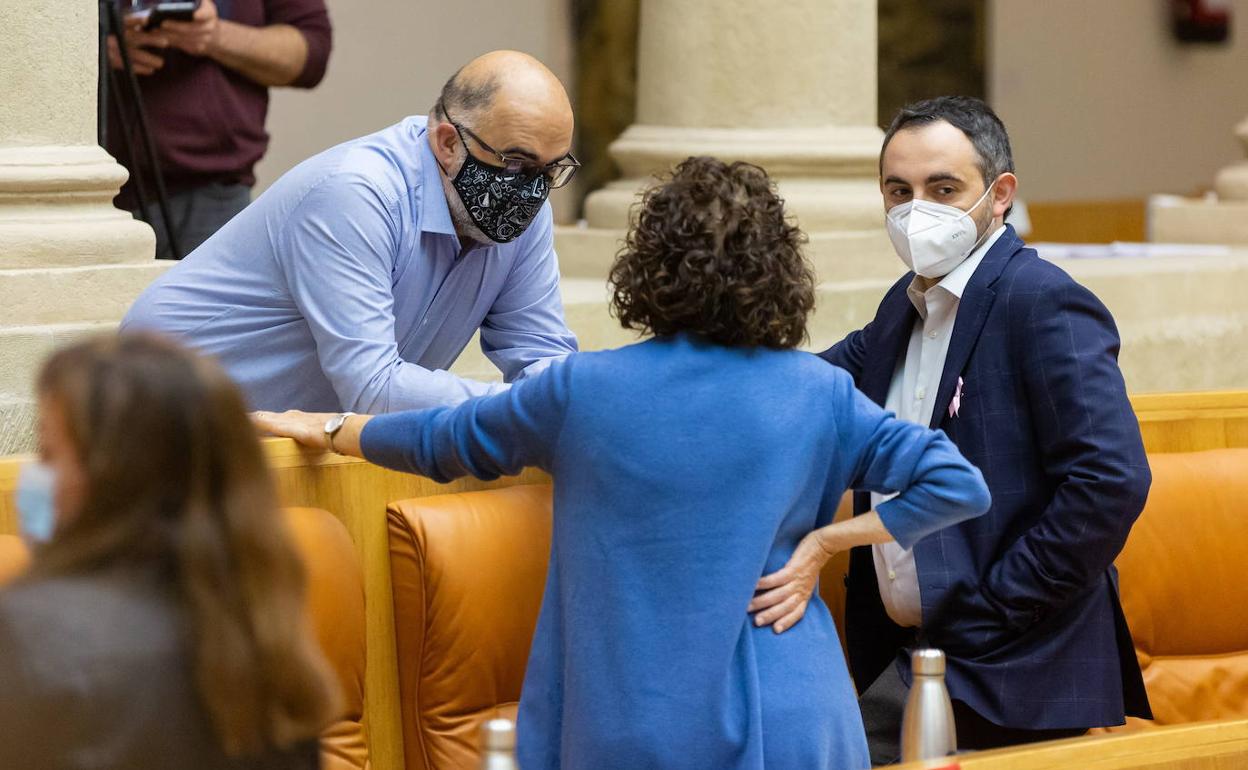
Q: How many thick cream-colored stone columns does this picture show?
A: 2